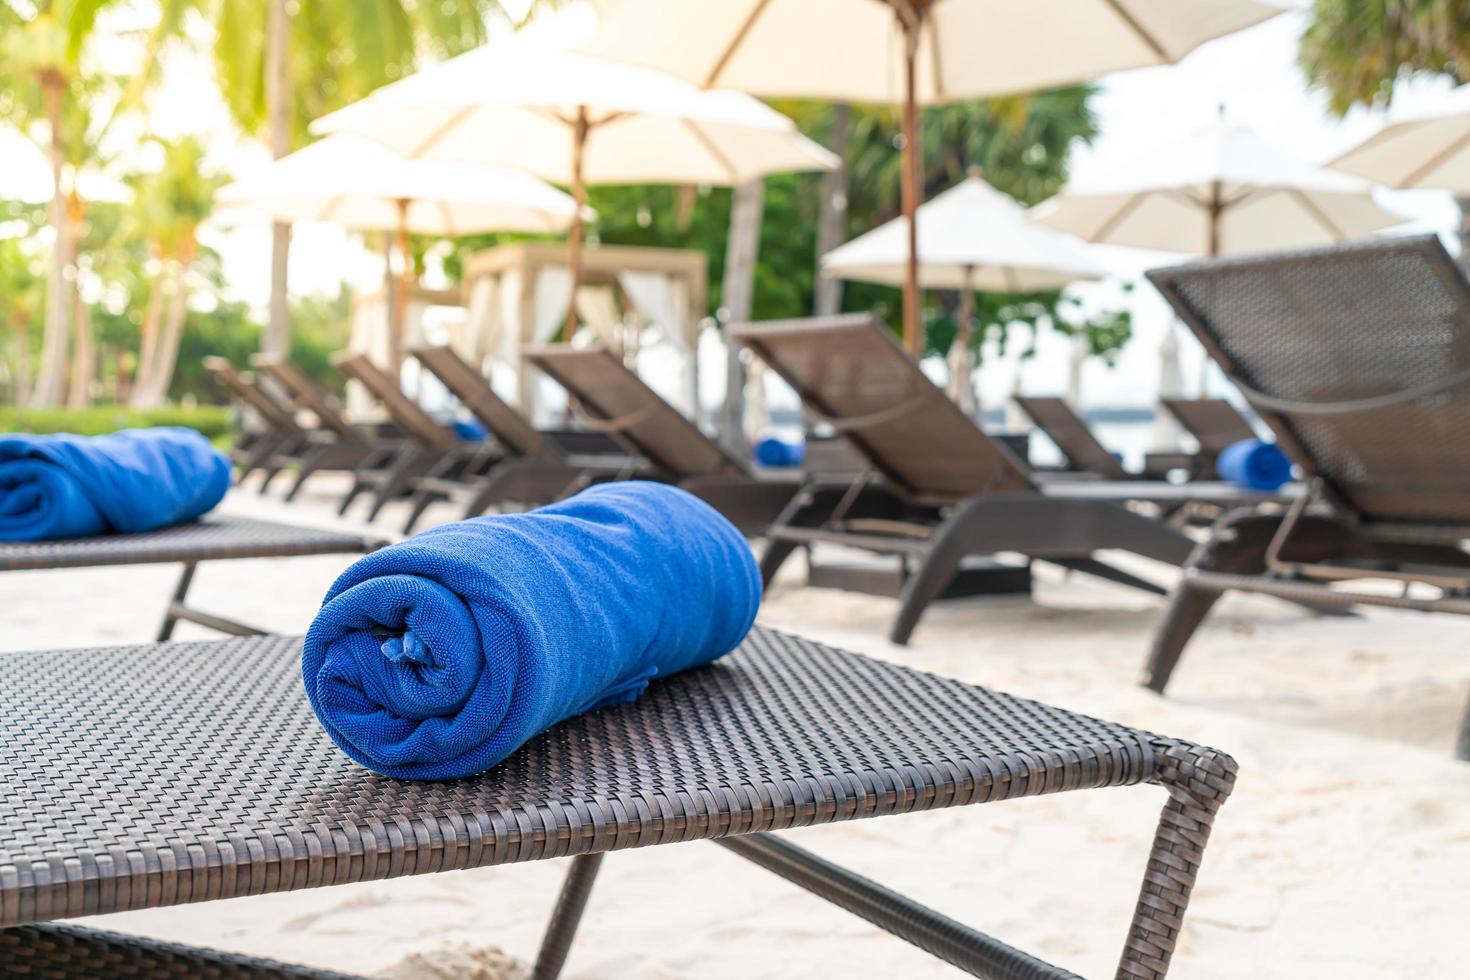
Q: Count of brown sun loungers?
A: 11